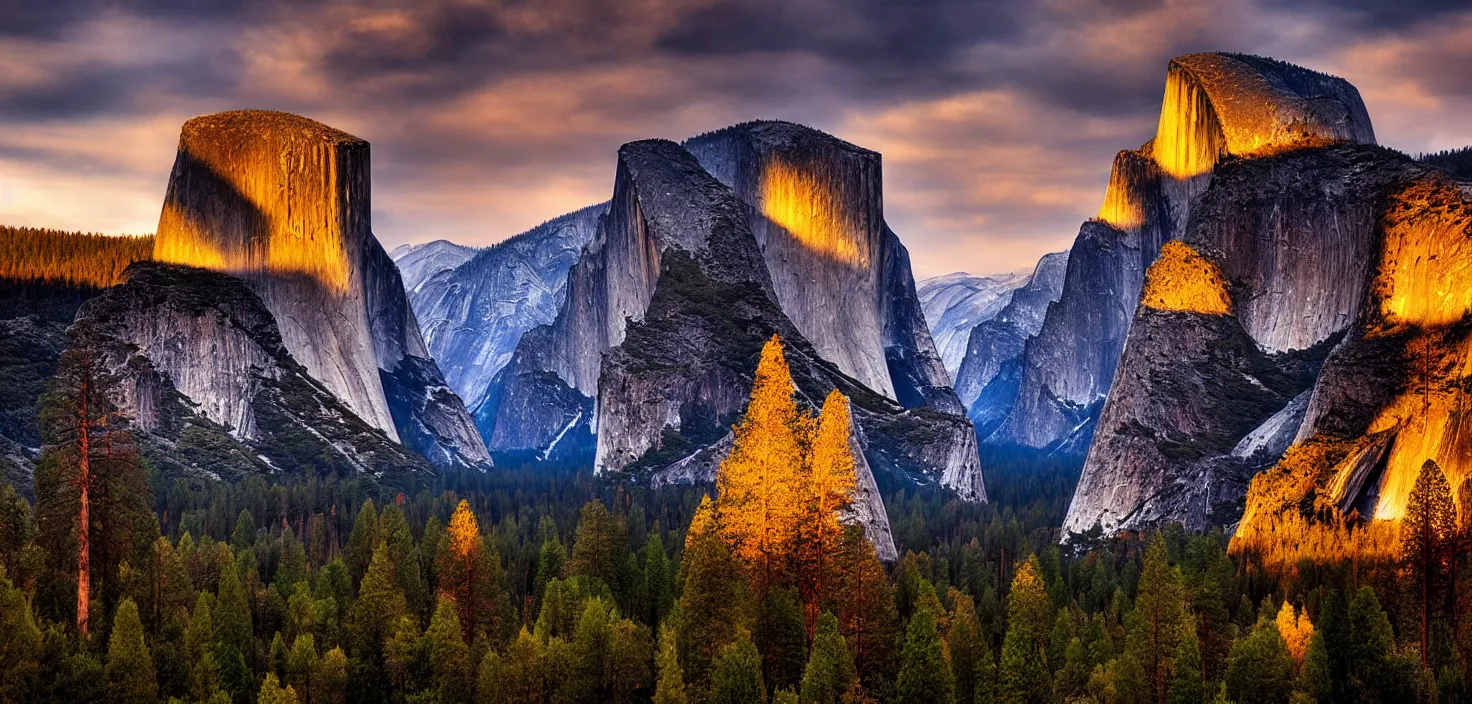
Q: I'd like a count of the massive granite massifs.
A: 3